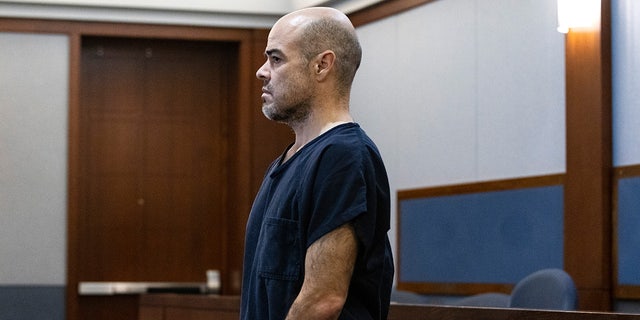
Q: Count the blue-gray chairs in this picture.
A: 3